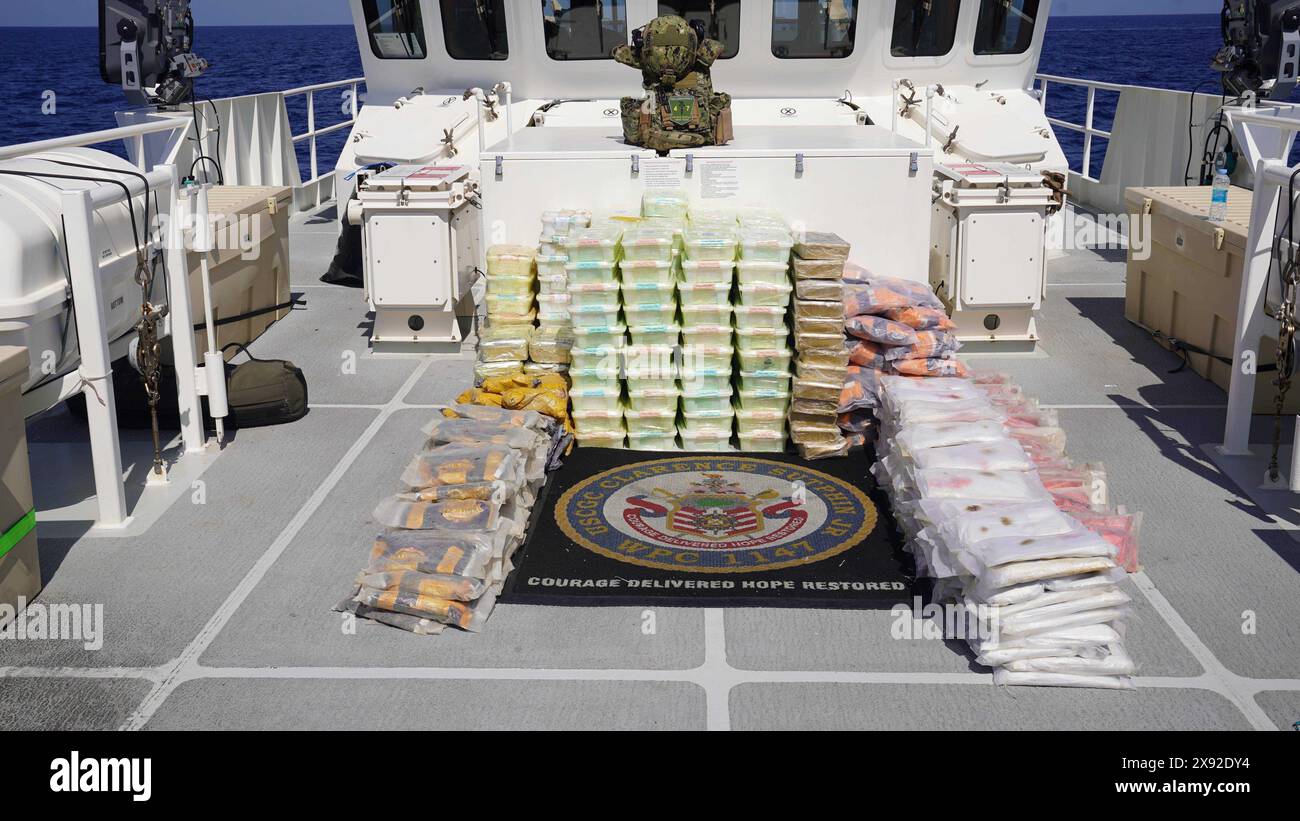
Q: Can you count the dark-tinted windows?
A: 7